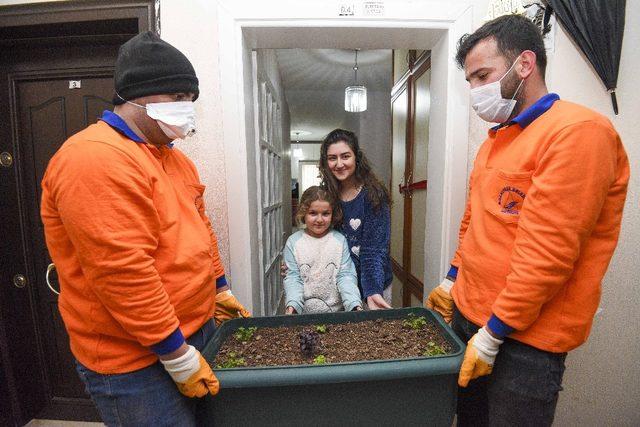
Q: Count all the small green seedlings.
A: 6